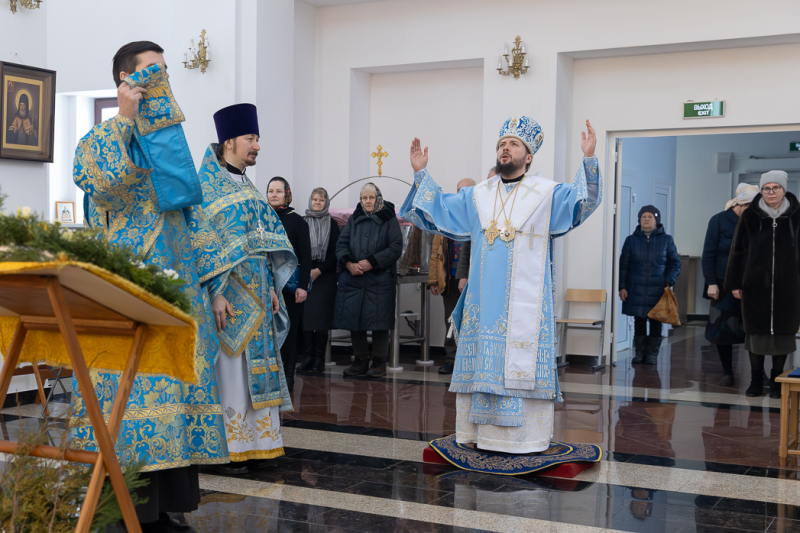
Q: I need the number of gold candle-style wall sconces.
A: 3